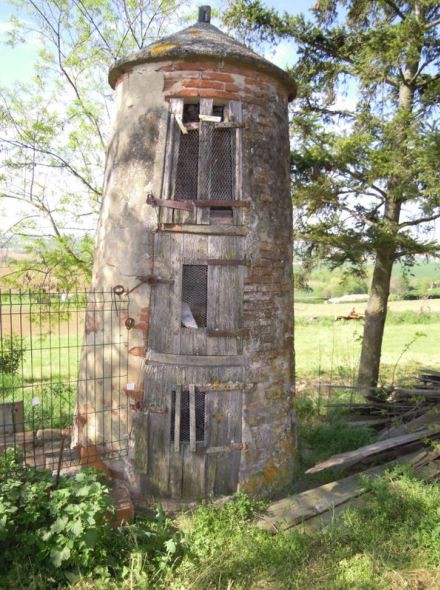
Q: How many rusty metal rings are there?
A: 2